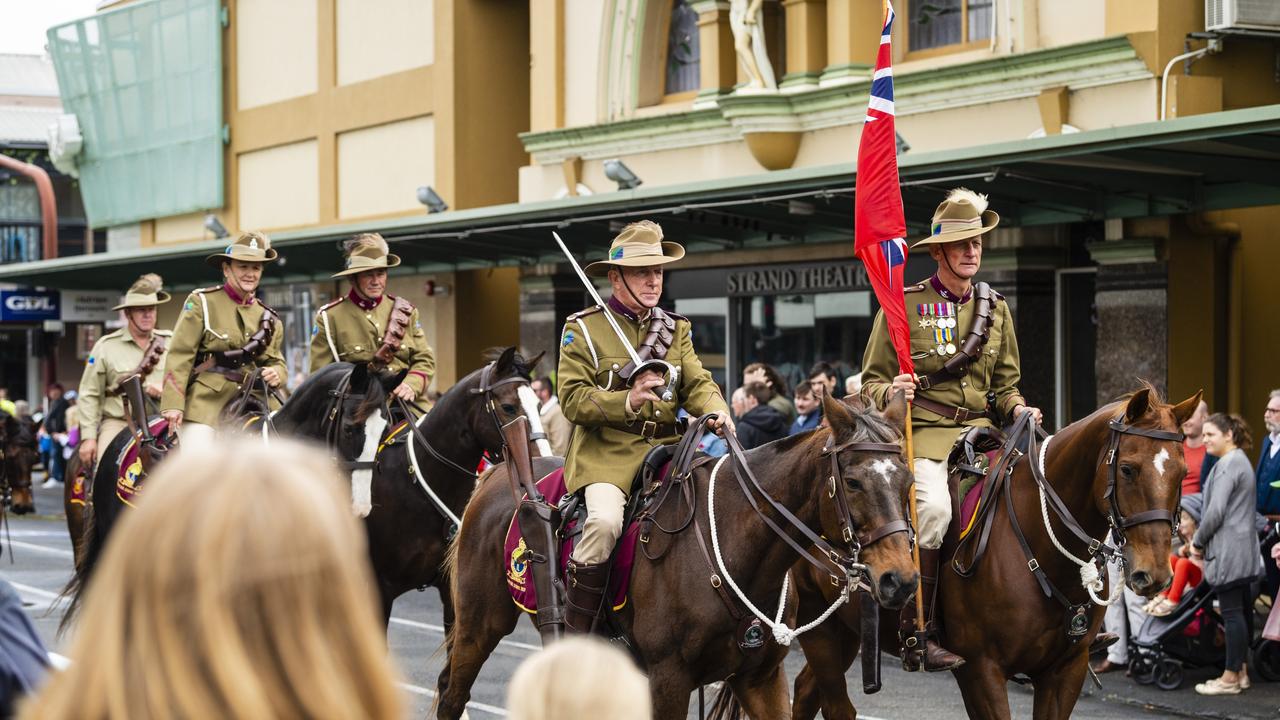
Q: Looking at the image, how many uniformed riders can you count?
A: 5